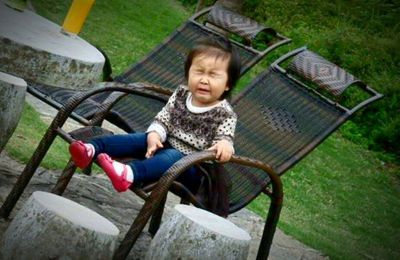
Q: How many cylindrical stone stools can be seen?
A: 3